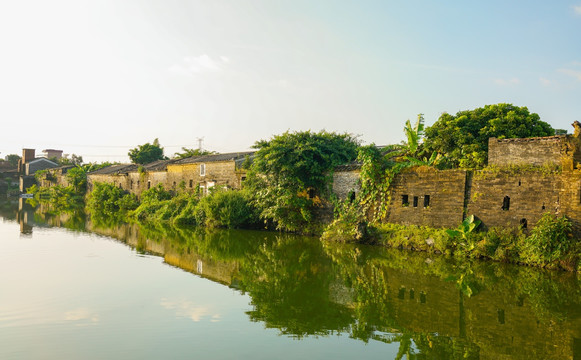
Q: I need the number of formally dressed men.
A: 0